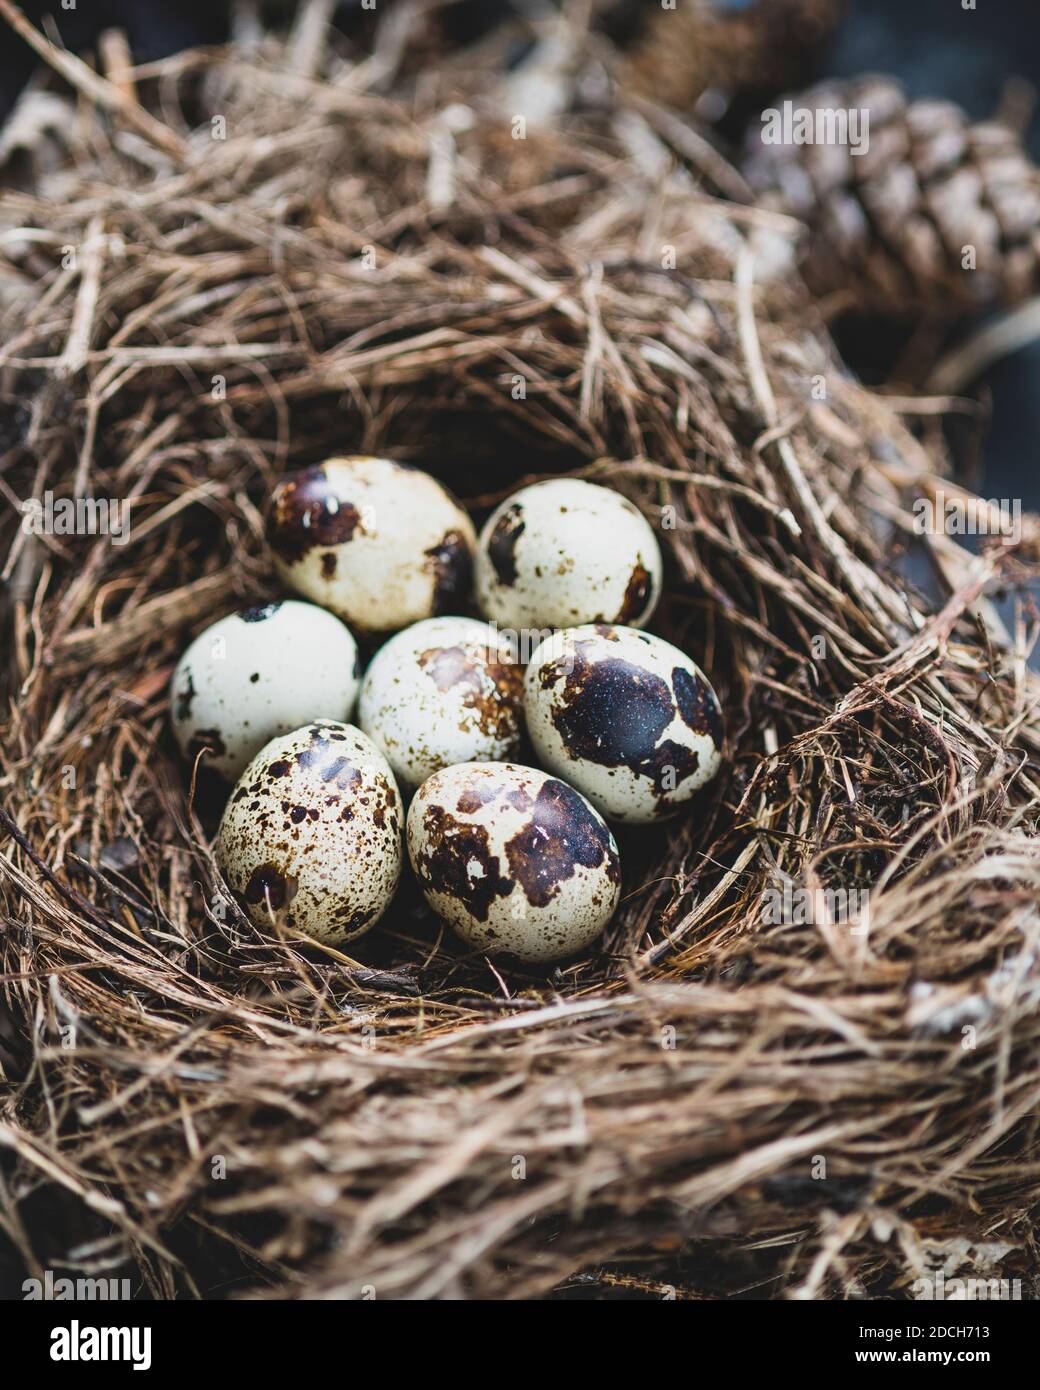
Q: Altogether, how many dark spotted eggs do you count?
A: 7